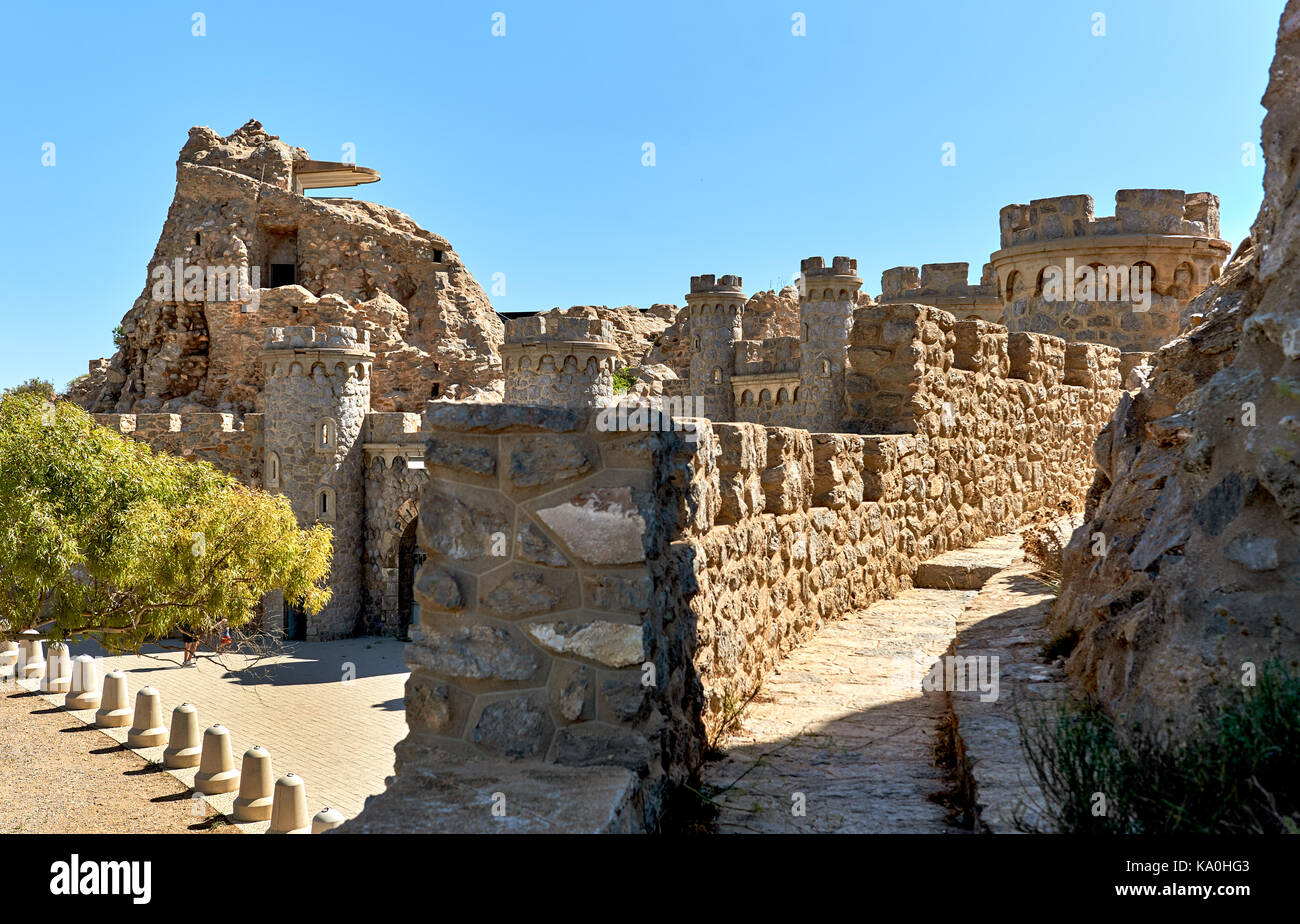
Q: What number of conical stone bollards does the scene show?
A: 11